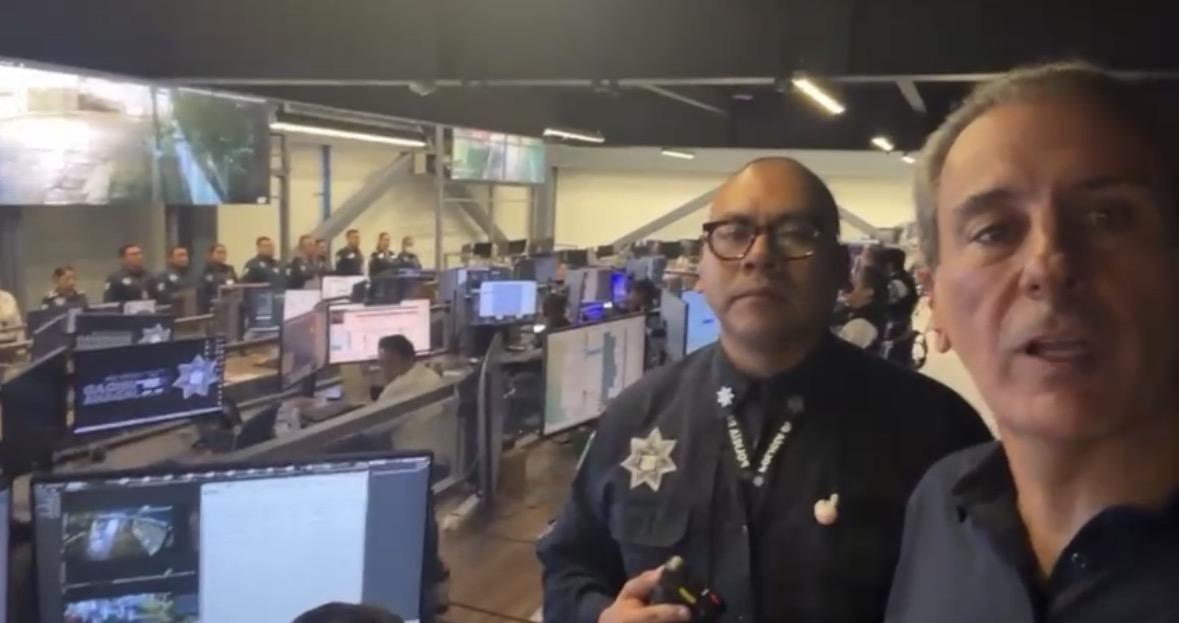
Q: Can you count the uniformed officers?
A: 11